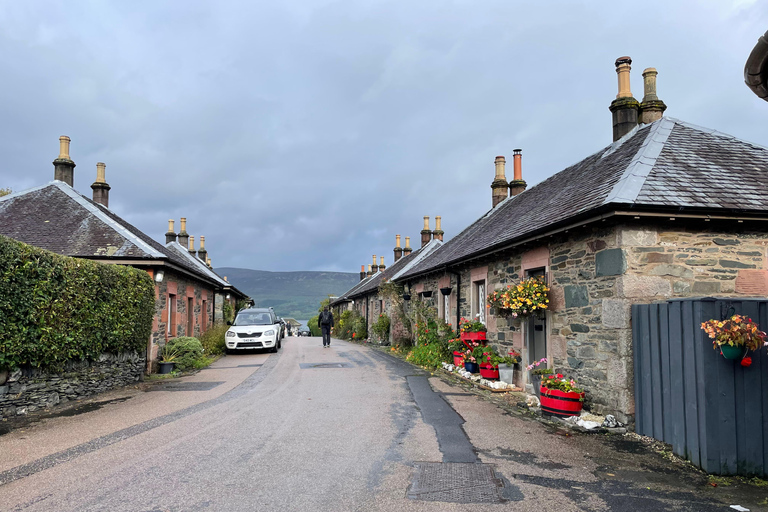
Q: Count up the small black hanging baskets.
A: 3